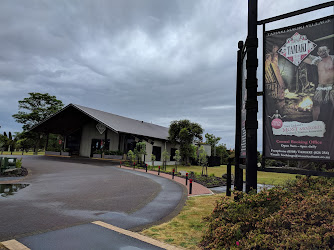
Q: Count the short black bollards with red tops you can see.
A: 7